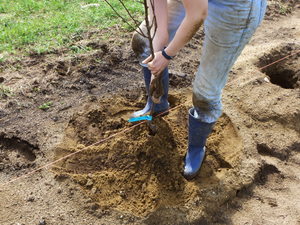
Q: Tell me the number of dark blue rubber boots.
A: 2